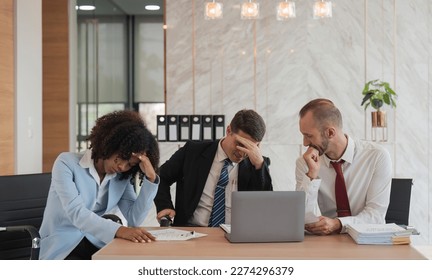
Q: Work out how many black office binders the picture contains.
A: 6